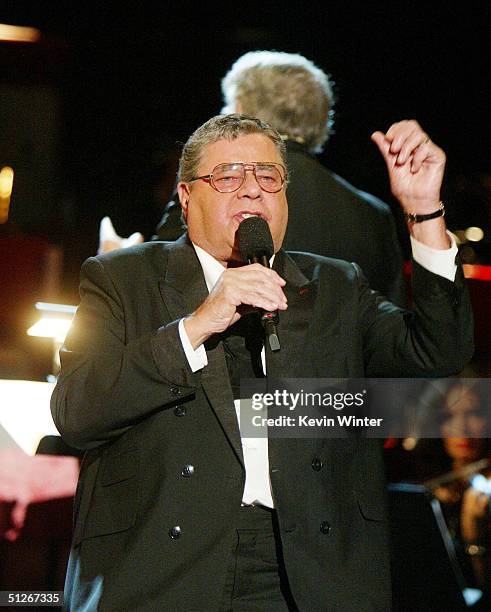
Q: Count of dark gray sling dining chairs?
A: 0